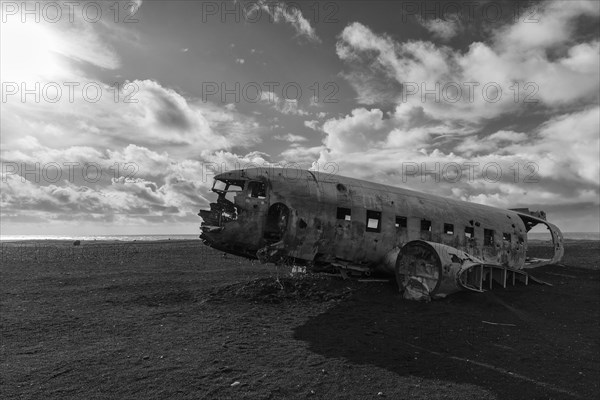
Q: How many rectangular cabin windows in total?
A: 8